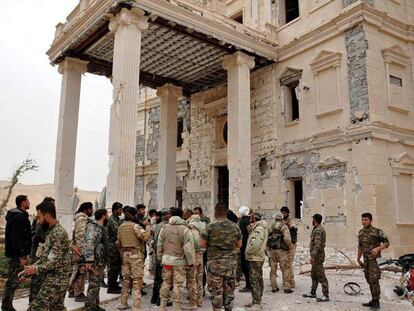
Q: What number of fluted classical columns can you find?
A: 4